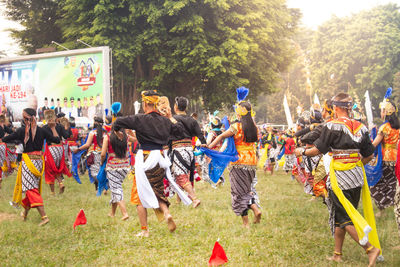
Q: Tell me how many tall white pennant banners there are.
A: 3